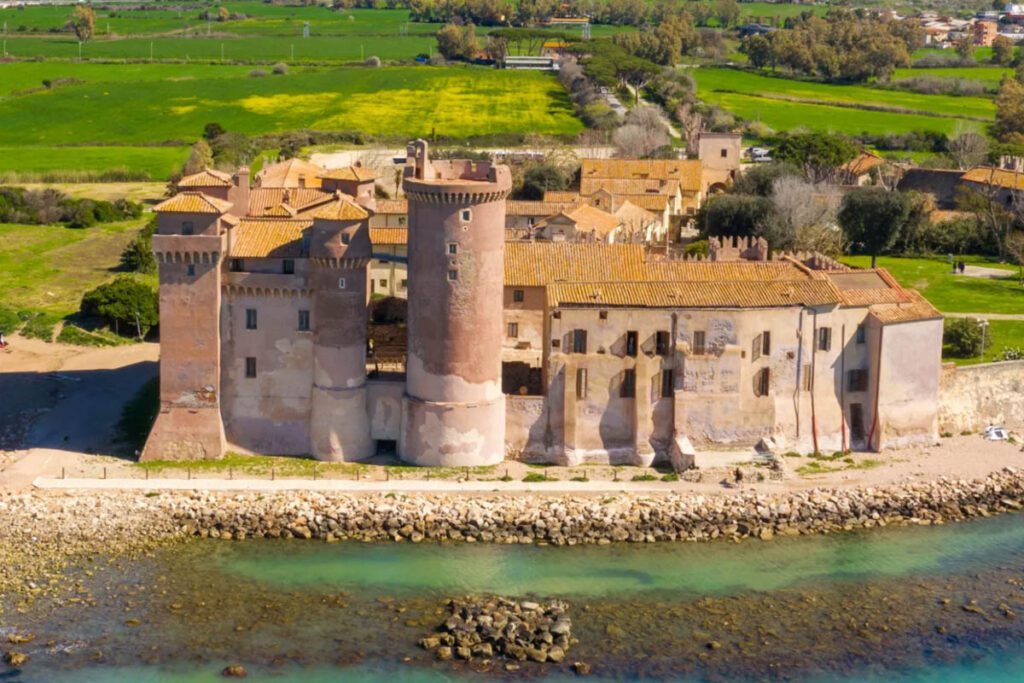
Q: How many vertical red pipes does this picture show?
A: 3